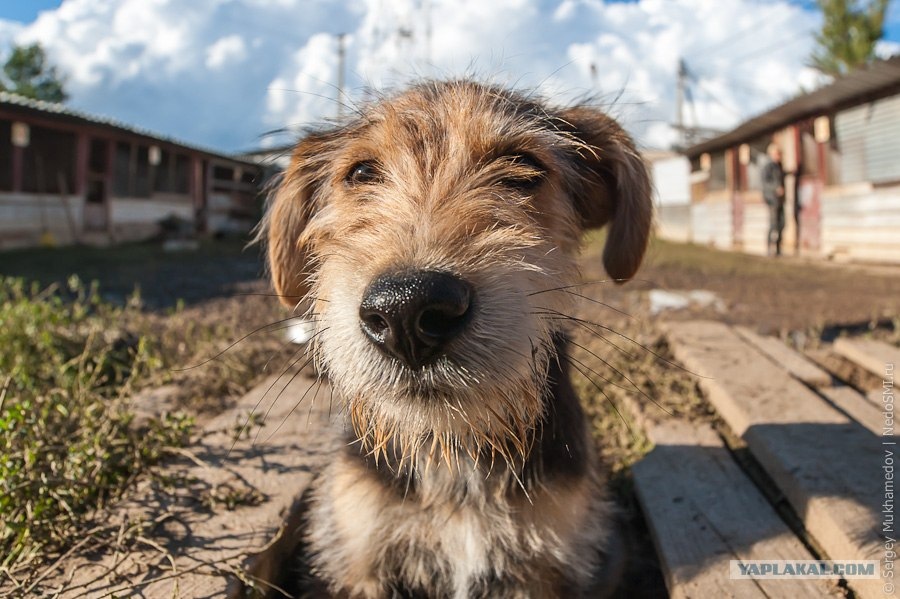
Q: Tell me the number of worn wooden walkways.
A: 2